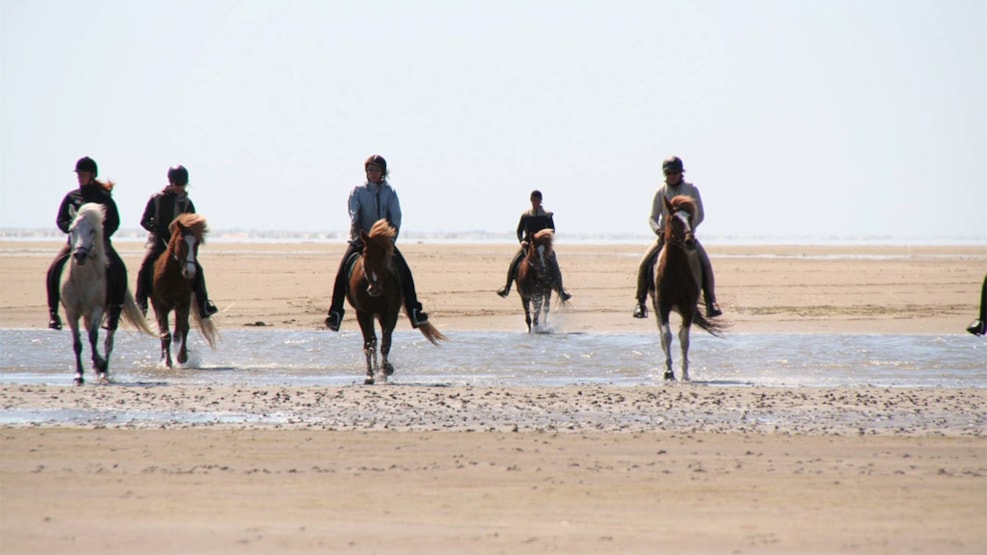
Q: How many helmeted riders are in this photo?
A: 5